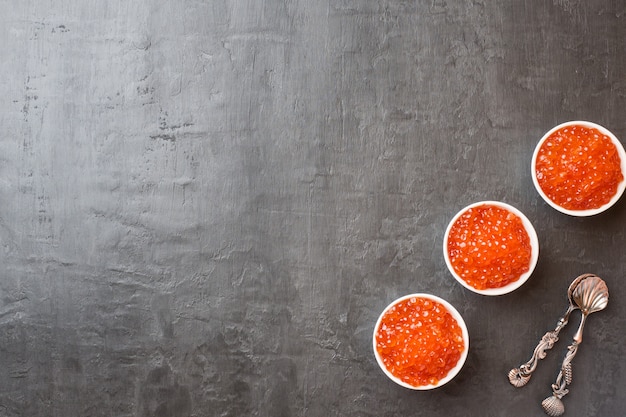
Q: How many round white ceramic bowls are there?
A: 3